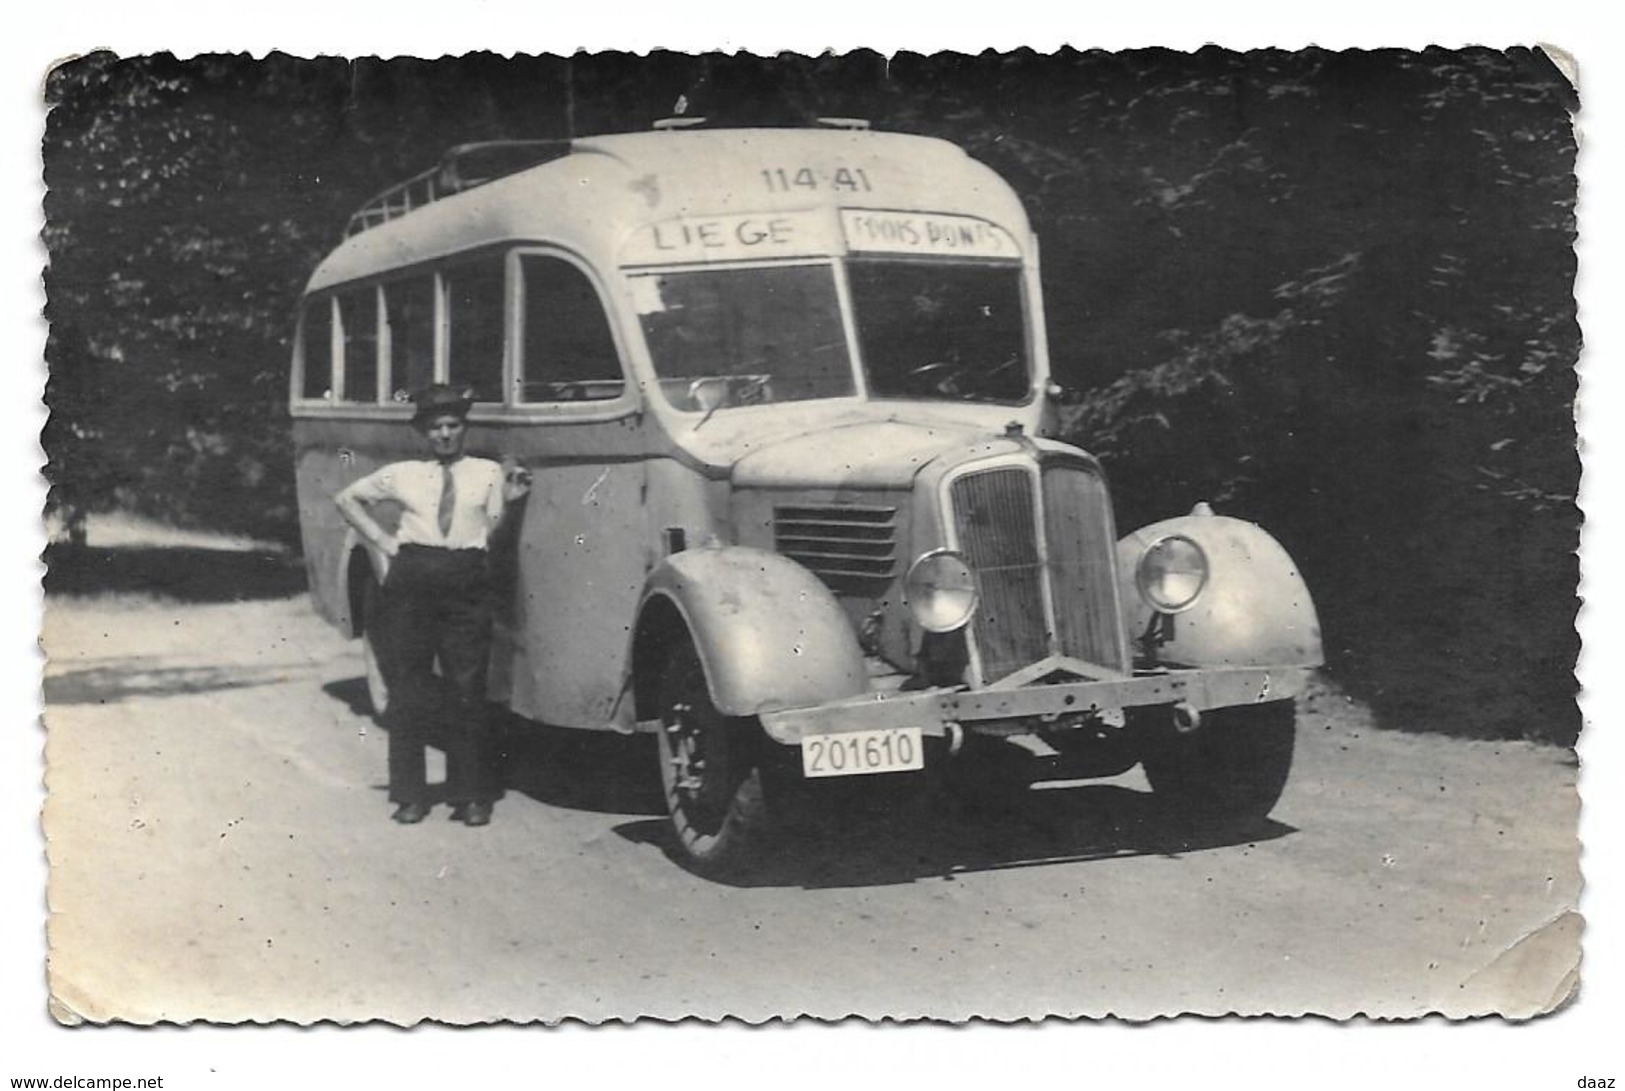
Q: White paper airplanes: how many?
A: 0